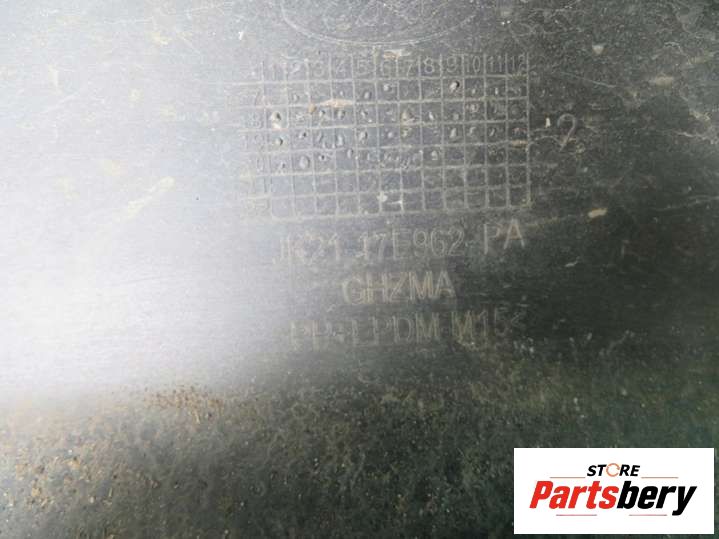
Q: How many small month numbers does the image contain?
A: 12